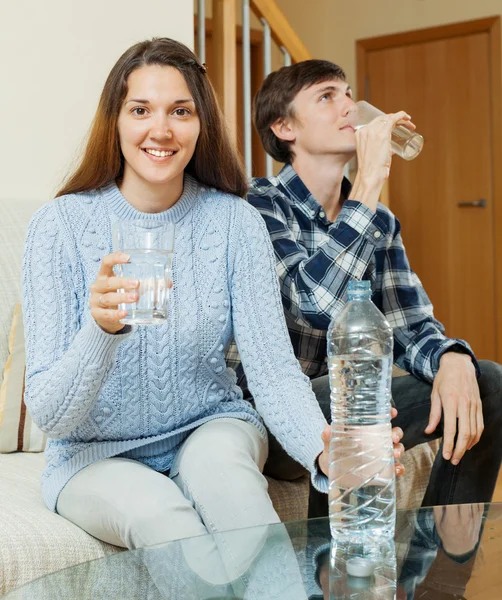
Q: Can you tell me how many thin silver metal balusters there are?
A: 4